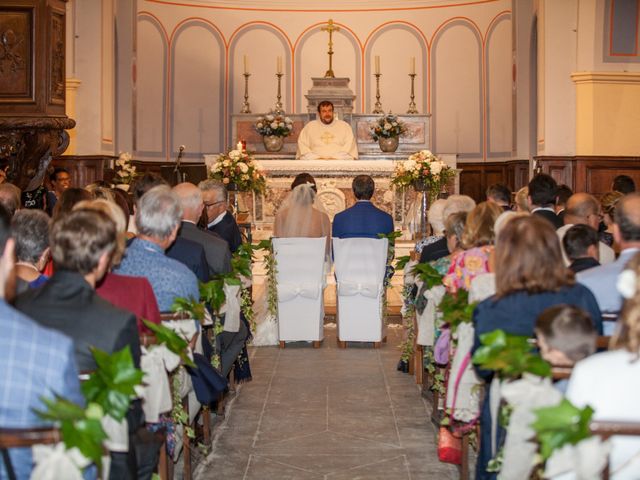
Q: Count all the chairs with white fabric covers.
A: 2